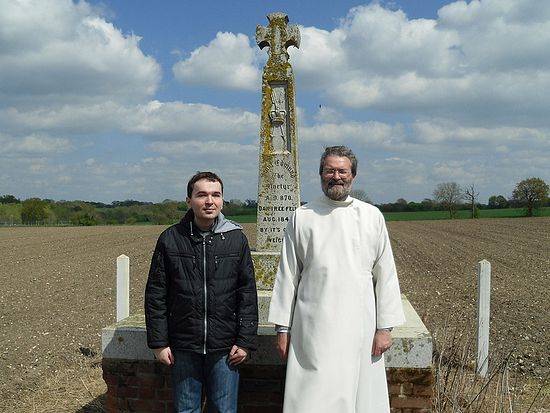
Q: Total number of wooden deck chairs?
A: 0